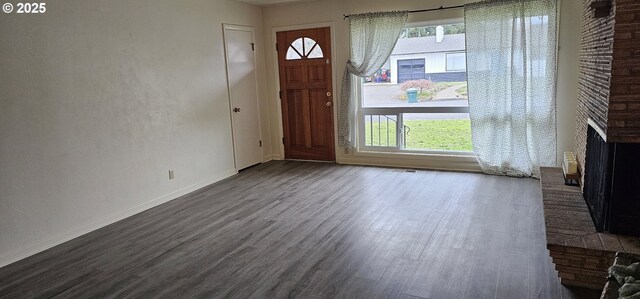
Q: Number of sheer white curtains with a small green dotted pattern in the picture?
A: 2